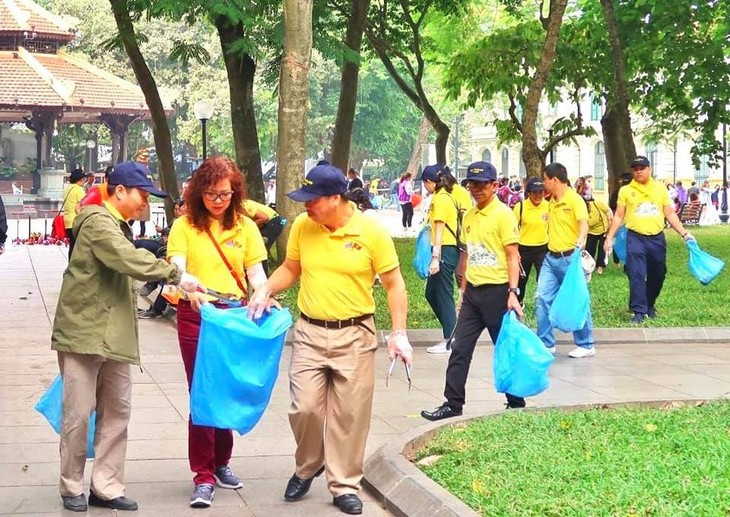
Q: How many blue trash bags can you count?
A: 7